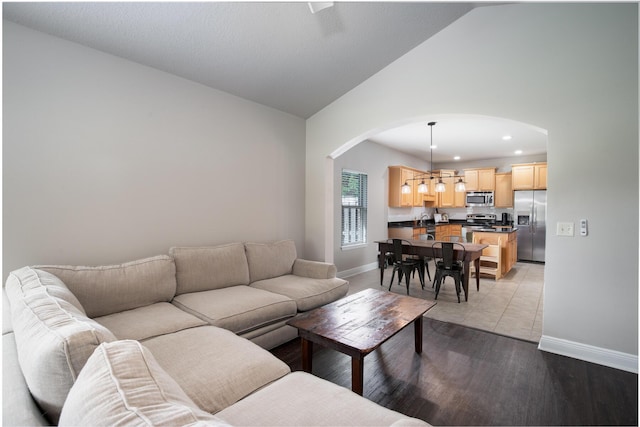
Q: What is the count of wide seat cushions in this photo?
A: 5